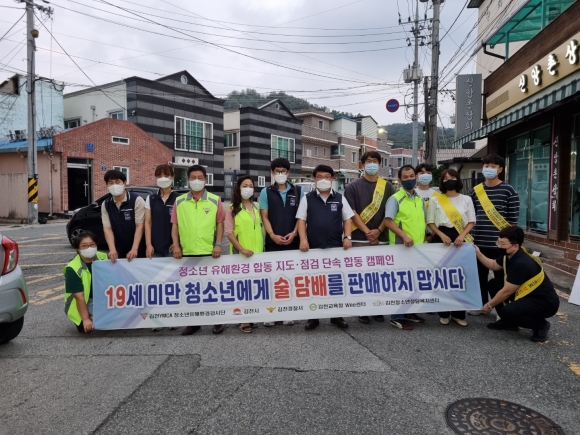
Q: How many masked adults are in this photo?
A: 13